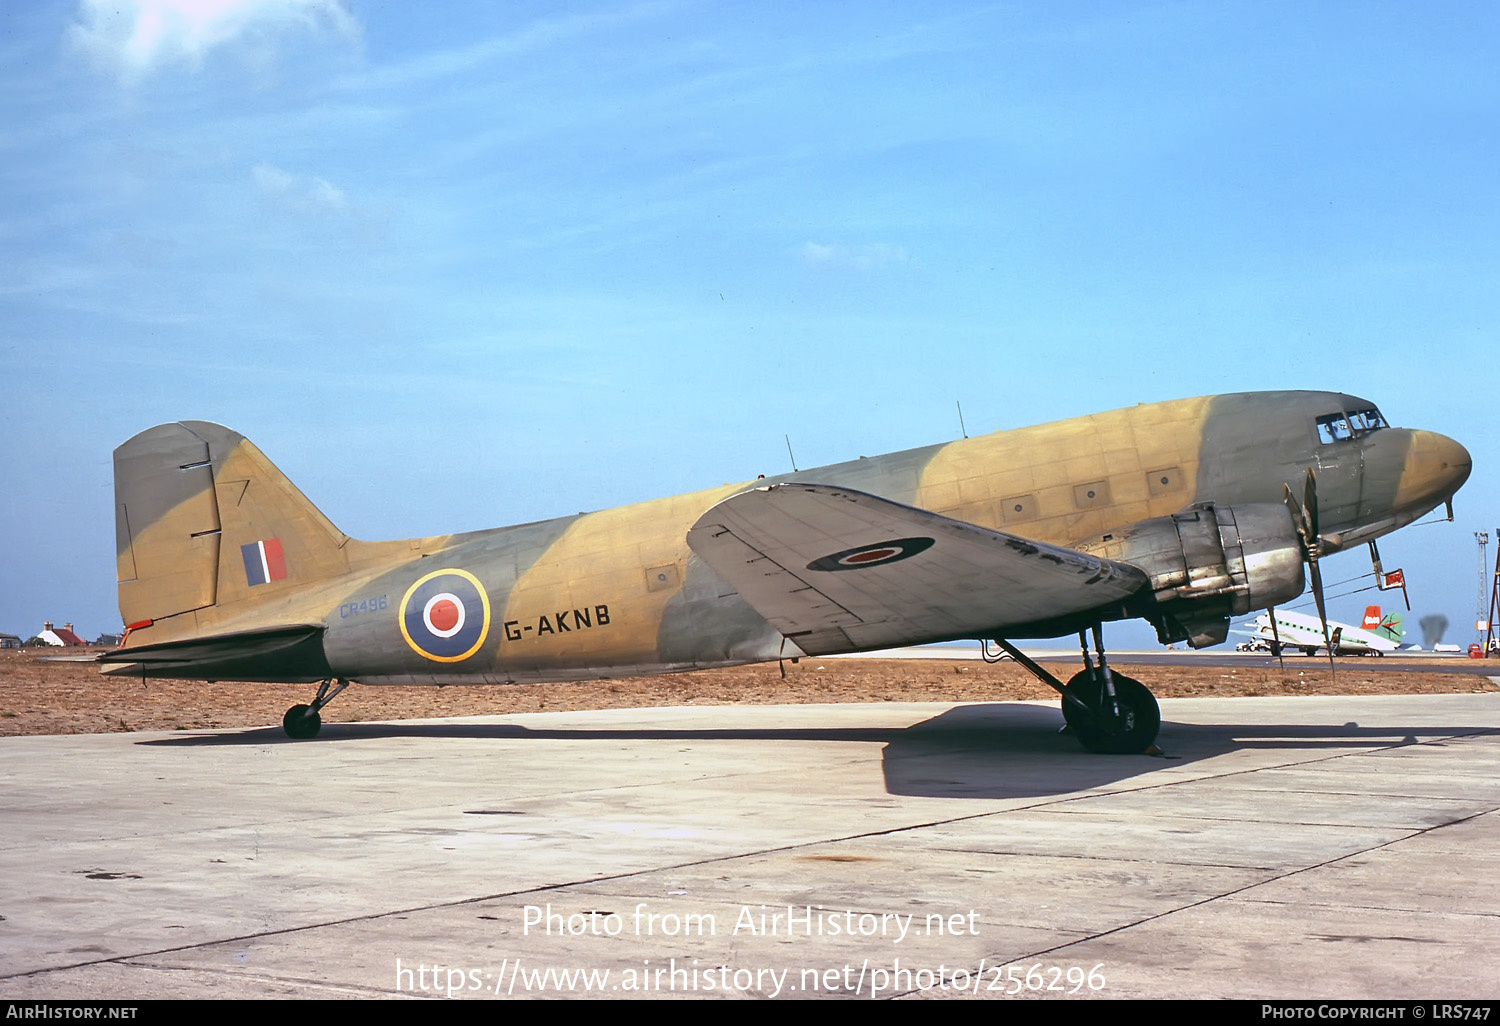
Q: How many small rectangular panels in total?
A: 4